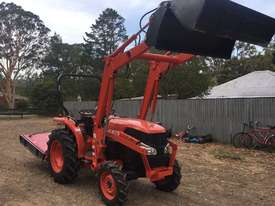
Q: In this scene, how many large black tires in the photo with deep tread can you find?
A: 3